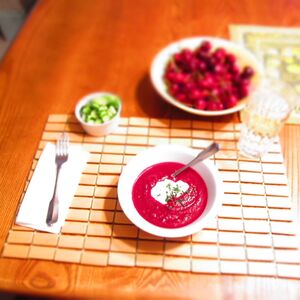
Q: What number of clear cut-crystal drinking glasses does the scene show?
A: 1